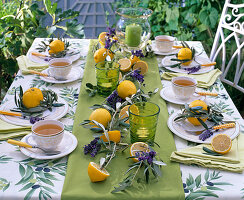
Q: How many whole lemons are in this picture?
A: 7